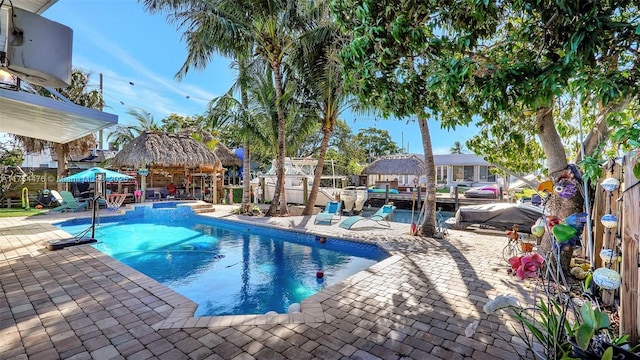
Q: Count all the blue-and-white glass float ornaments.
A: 4